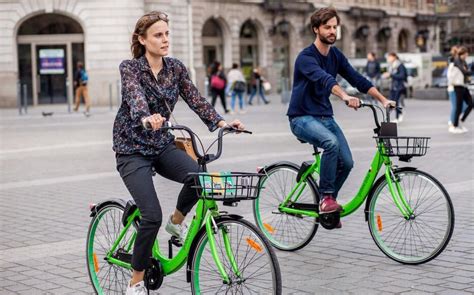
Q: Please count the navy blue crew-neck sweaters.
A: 1